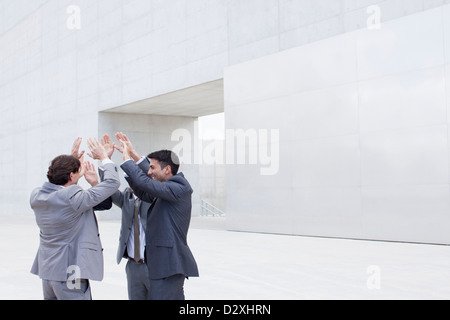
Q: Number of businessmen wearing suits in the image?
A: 3